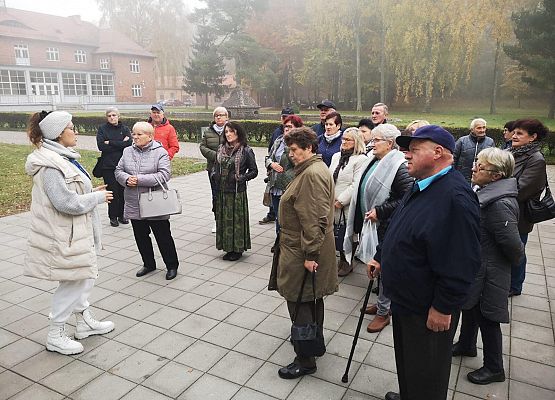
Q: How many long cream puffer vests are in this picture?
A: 1